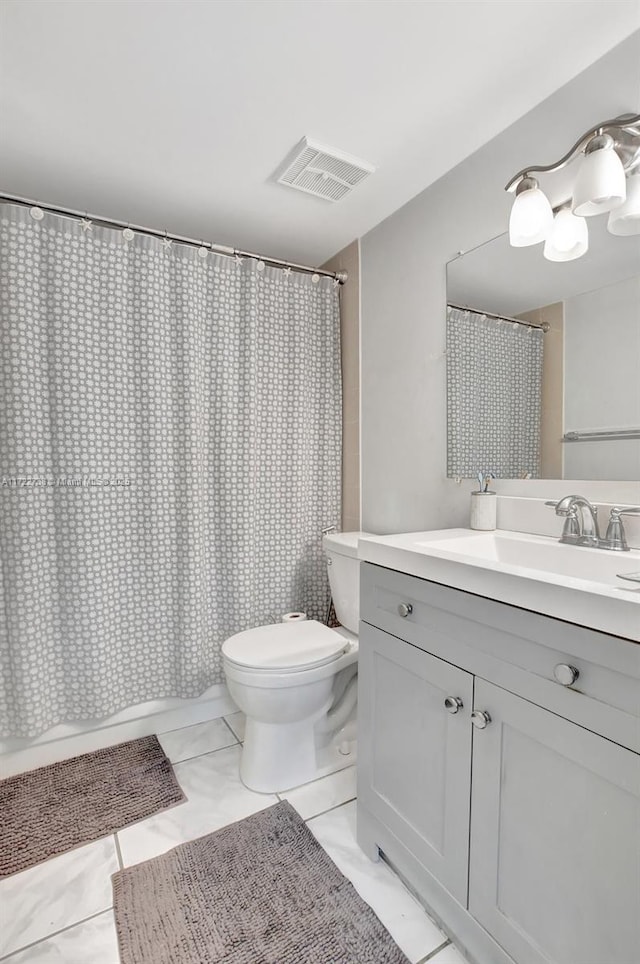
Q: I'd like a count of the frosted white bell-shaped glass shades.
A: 4